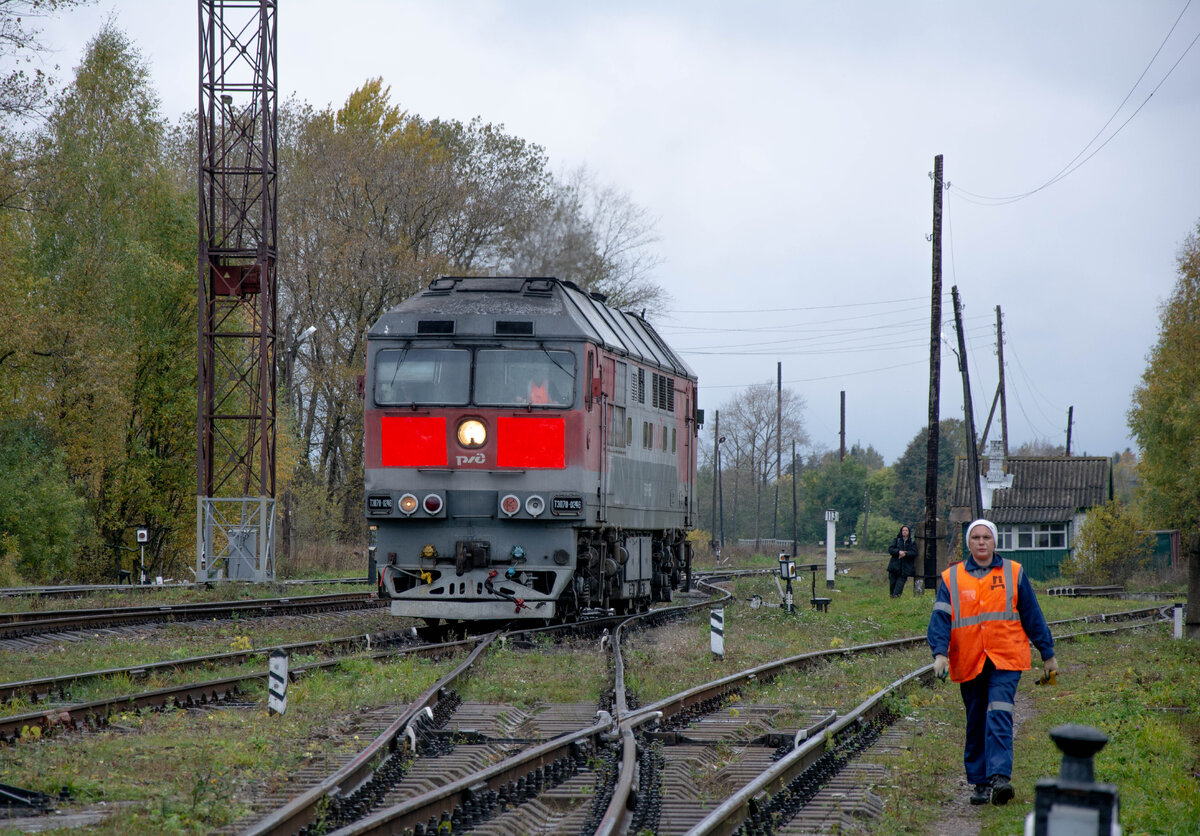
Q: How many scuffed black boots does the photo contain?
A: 2